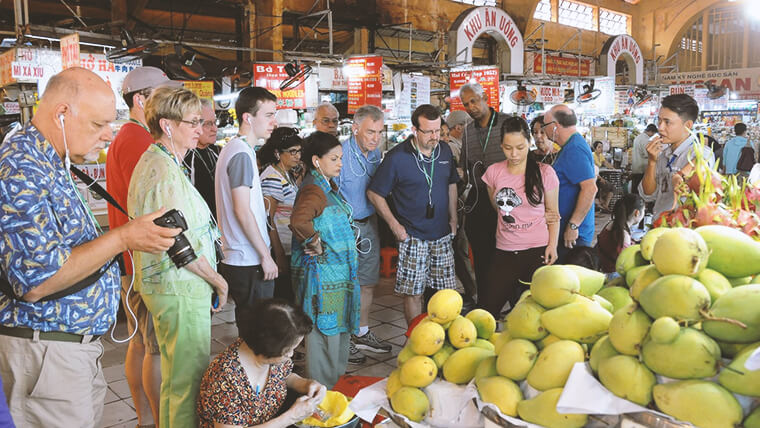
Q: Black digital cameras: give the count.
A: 1